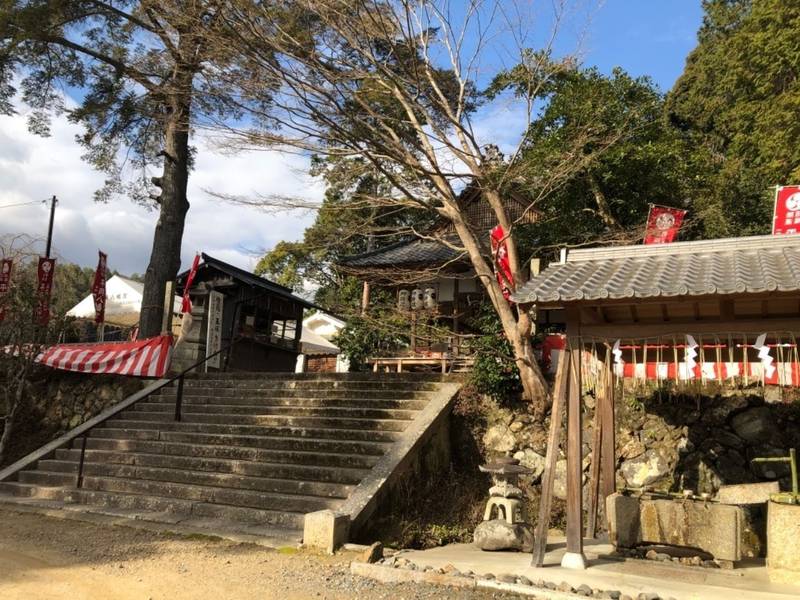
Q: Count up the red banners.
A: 7